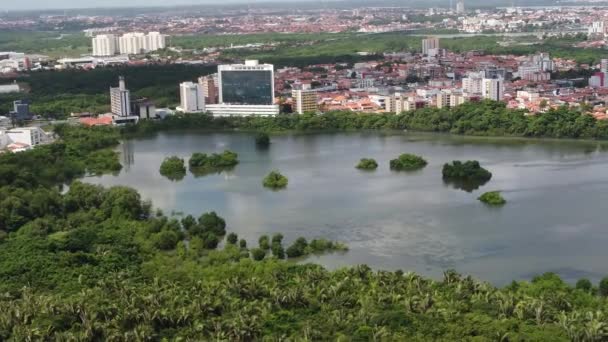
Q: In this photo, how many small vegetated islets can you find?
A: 8